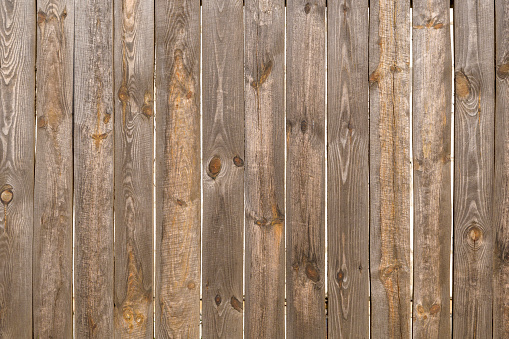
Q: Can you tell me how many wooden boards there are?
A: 13